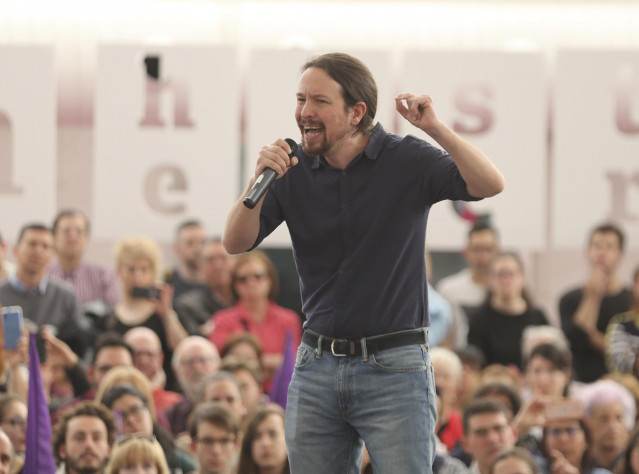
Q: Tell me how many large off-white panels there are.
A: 5